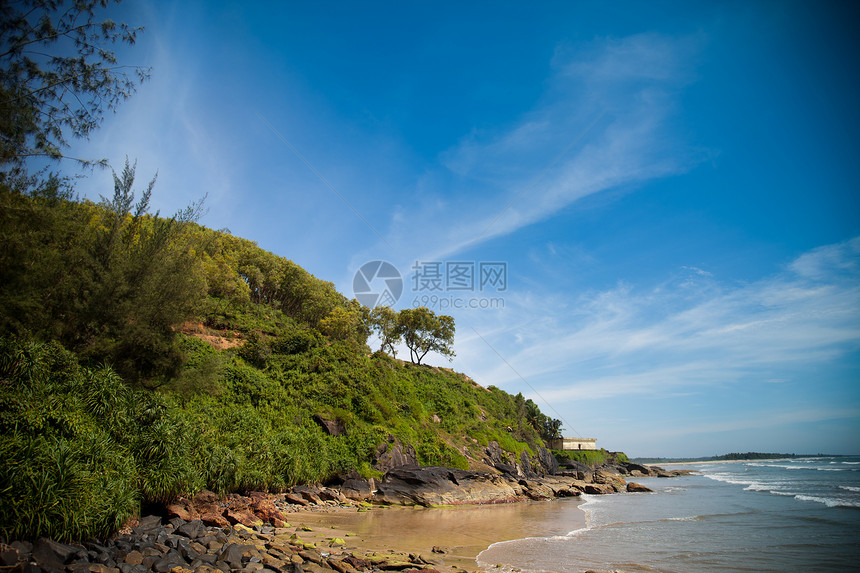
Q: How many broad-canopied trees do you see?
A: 2